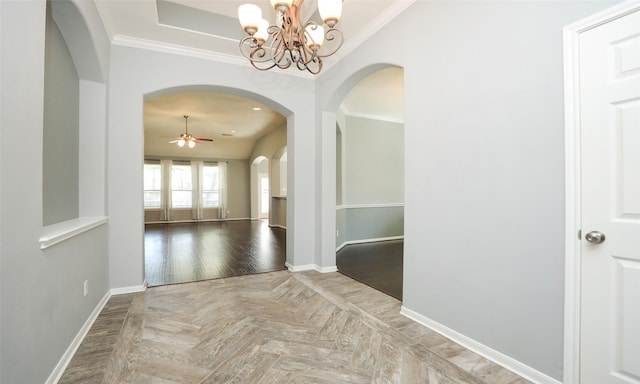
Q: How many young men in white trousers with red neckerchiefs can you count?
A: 0